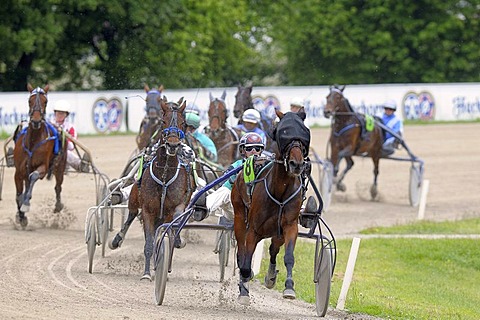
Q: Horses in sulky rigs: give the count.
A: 7